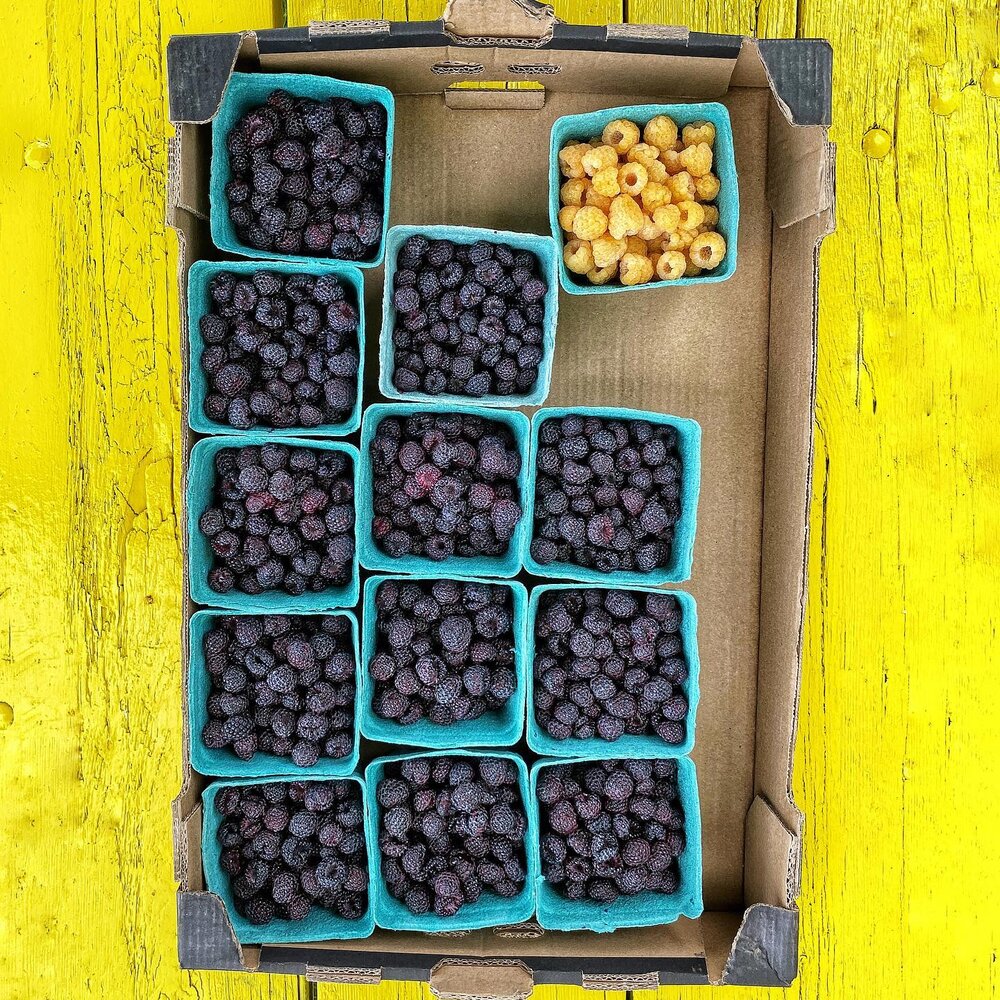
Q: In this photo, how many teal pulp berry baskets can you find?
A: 13